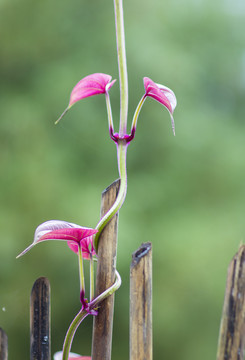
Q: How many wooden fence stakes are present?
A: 5